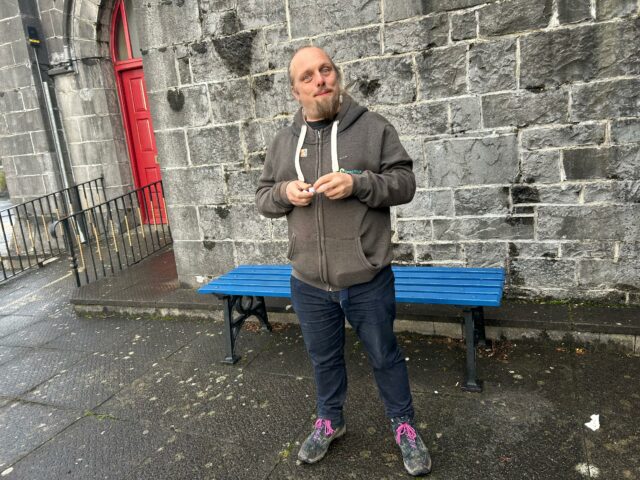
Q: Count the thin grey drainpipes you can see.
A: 1